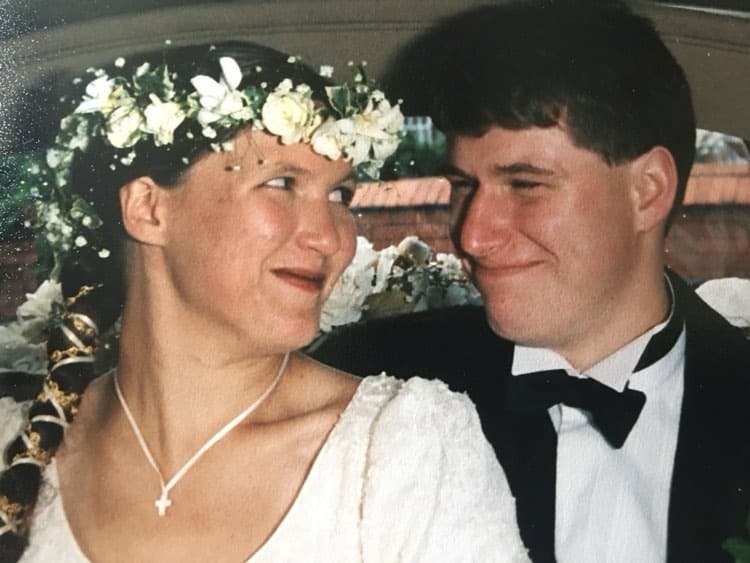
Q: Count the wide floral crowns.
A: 1